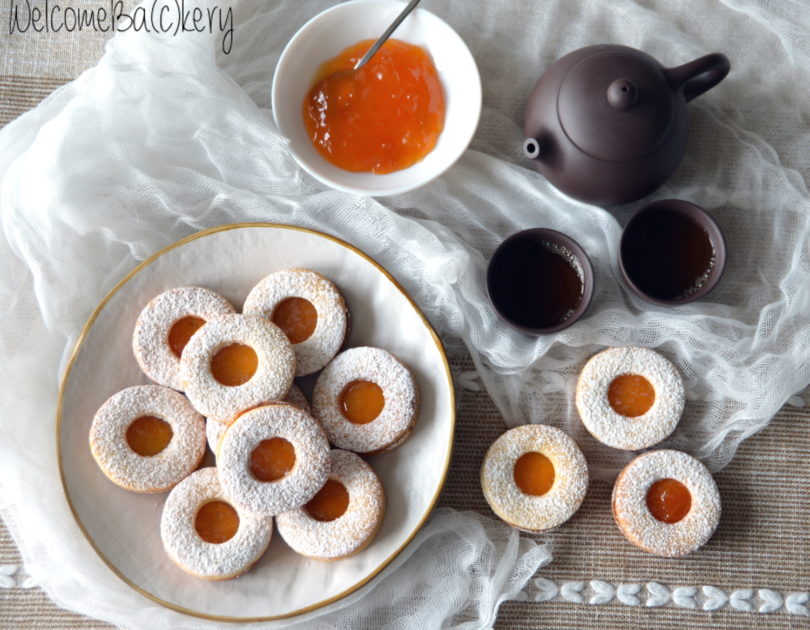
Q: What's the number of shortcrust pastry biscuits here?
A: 12